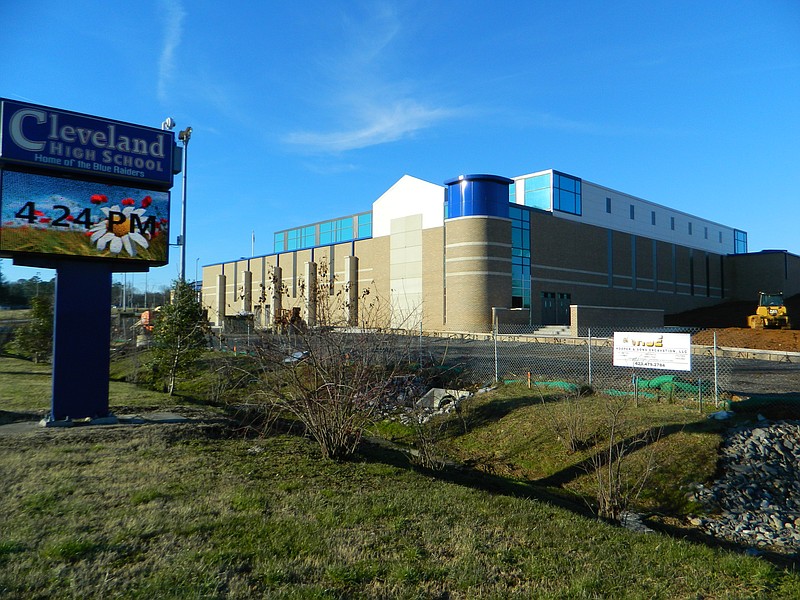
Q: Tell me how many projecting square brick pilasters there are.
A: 5